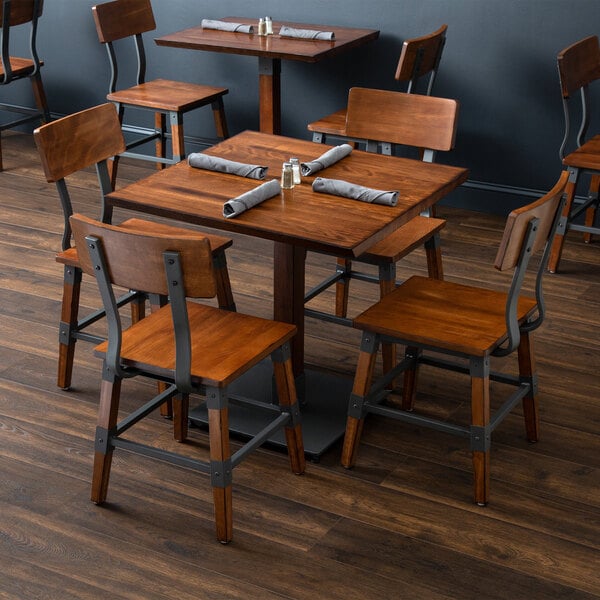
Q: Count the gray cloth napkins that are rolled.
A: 6